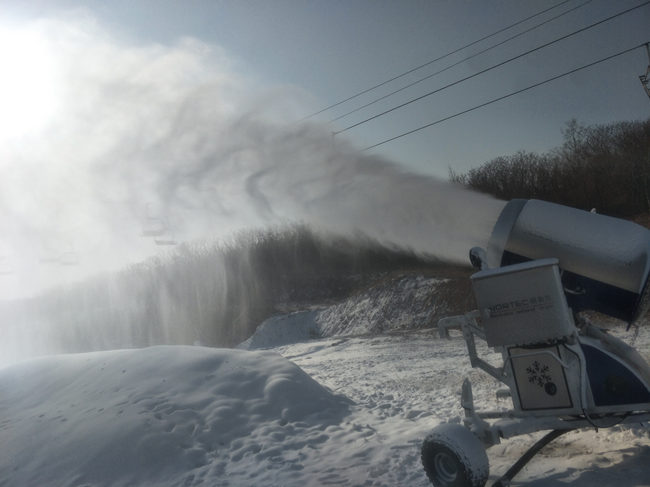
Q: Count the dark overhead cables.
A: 4